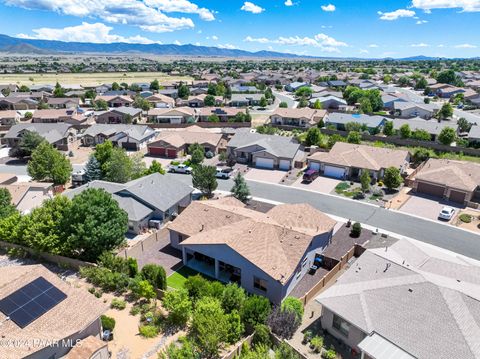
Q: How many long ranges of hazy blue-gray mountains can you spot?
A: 1